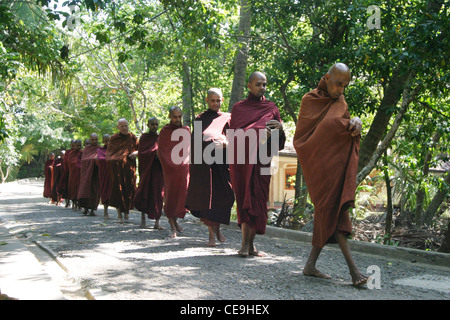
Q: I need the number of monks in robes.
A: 13